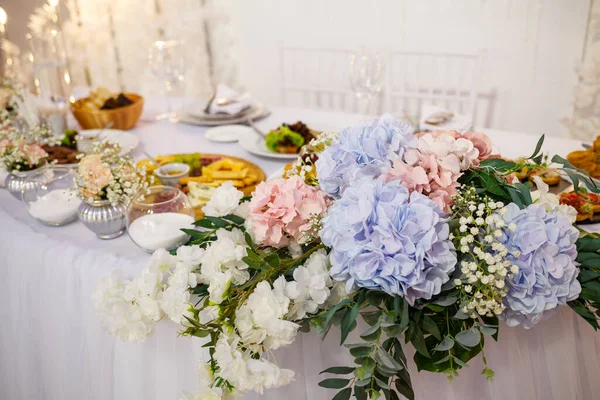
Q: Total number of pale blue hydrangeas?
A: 3